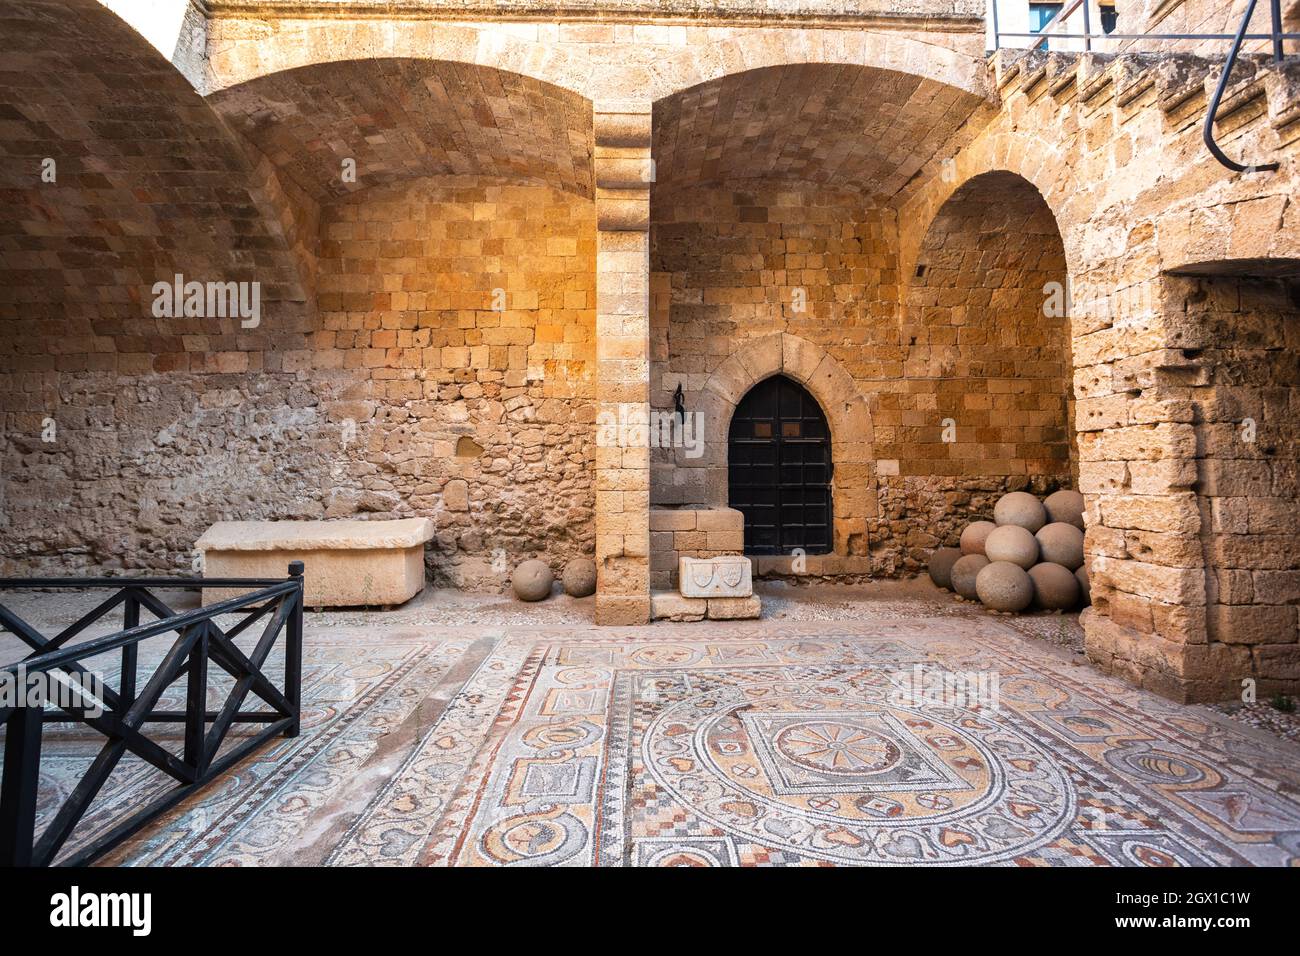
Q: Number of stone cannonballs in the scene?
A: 12